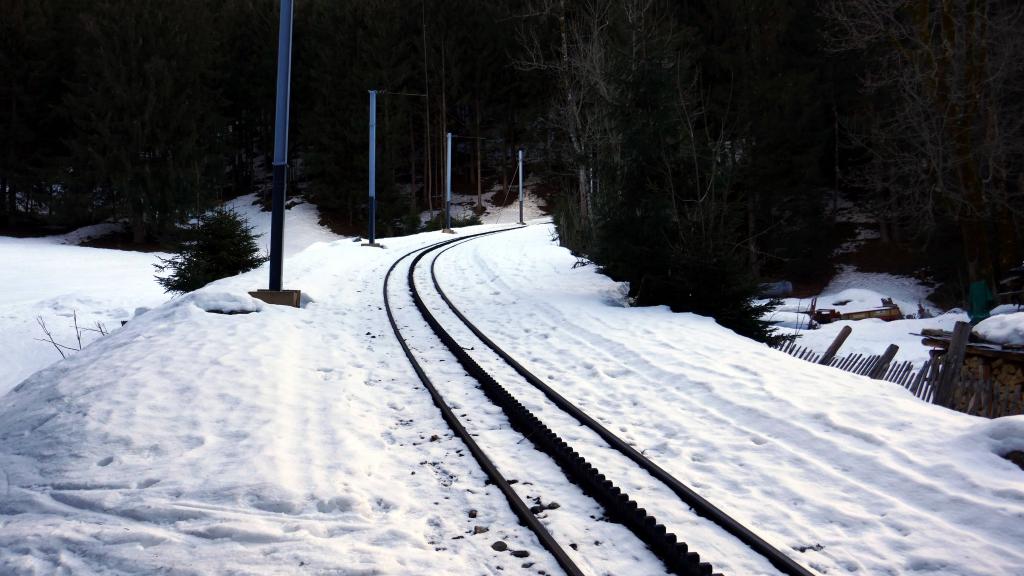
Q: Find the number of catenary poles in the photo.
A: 4